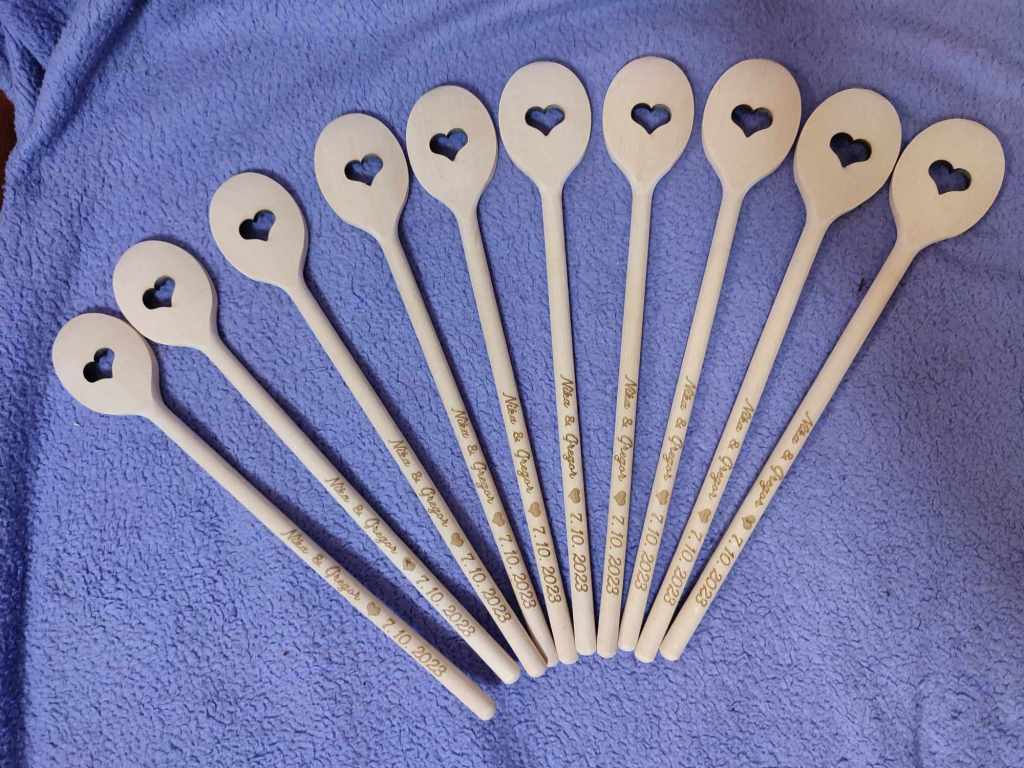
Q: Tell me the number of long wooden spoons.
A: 10